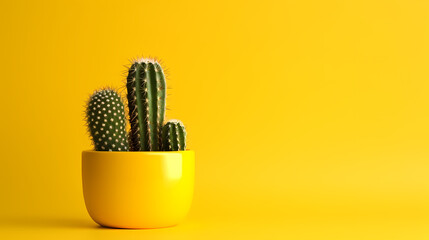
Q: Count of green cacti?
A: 3